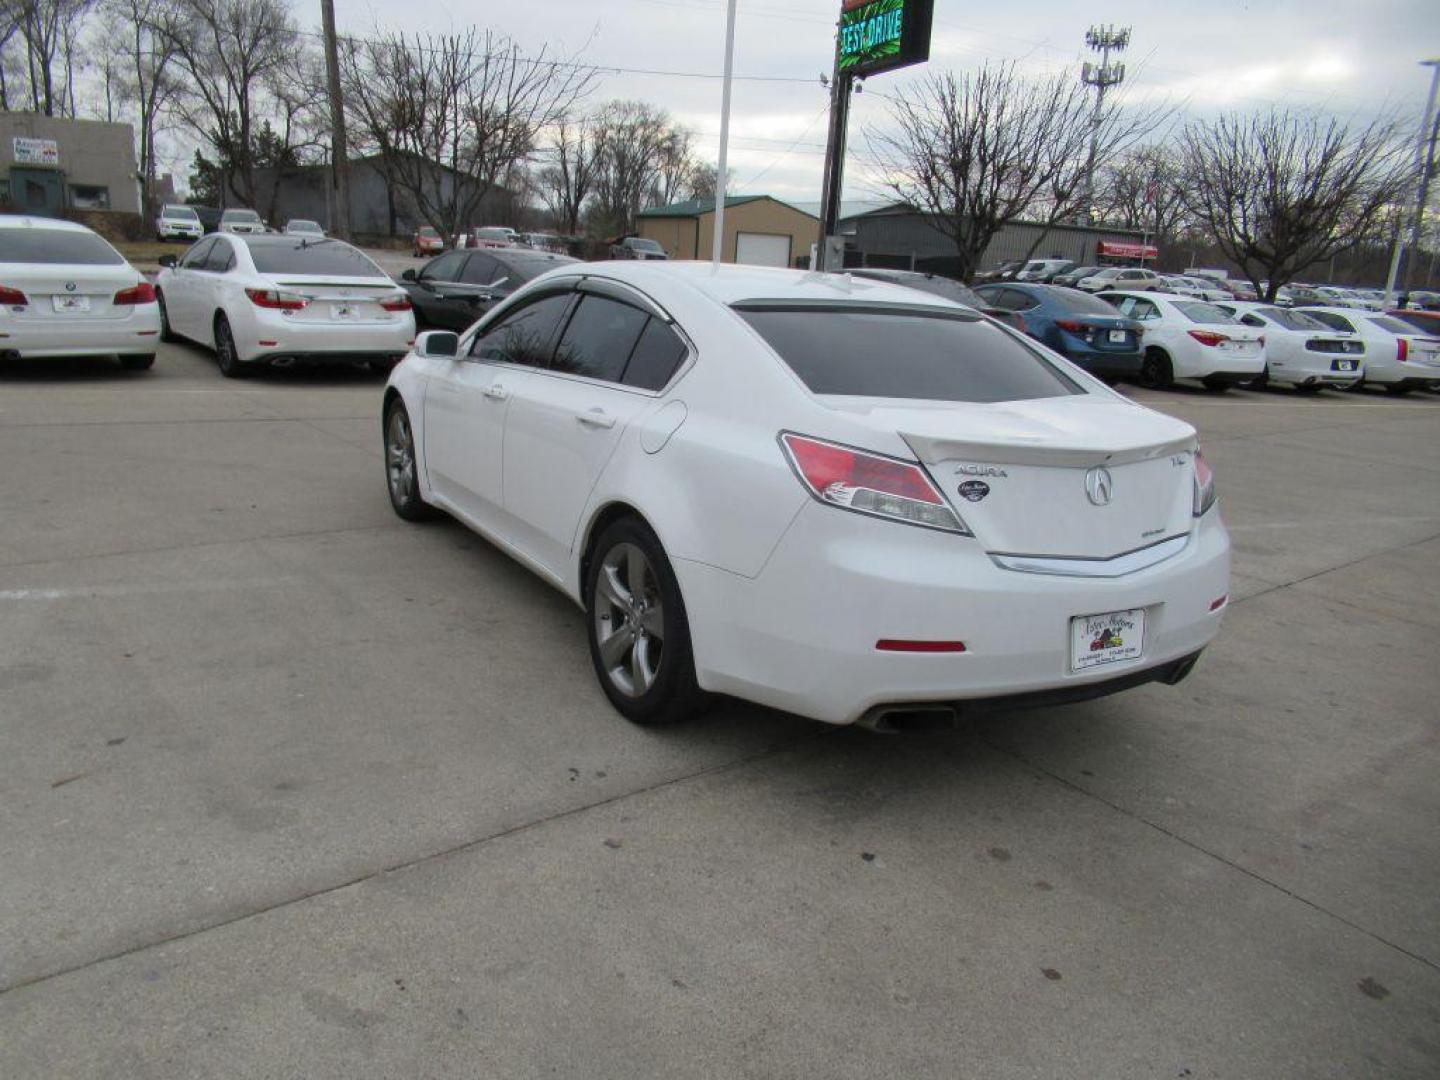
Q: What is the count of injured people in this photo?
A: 0